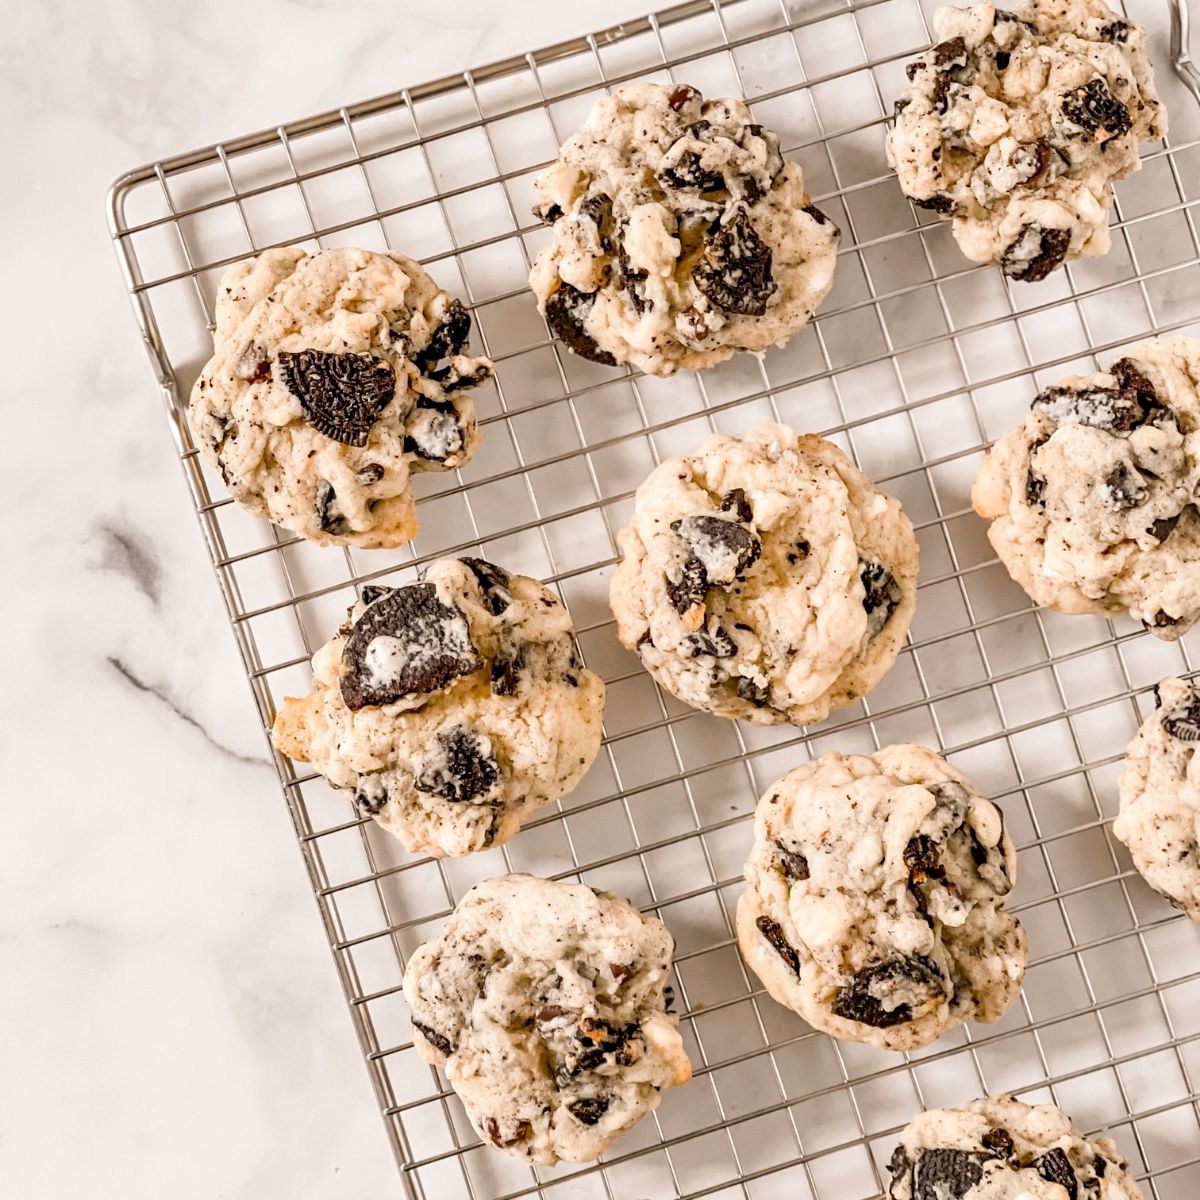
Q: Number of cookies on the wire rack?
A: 10